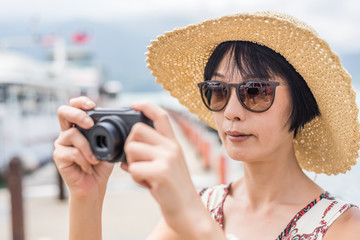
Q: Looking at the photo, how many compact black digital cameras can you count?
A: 1